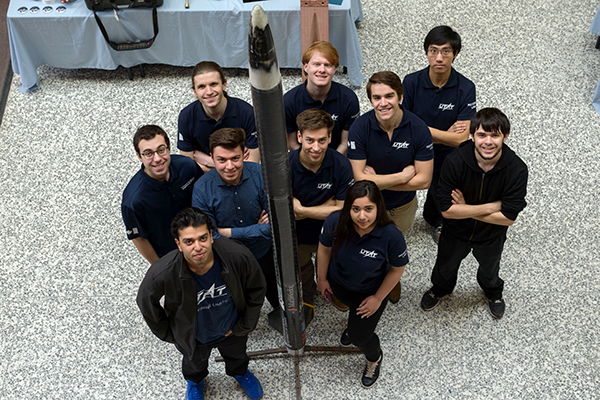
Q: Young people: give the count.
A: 10